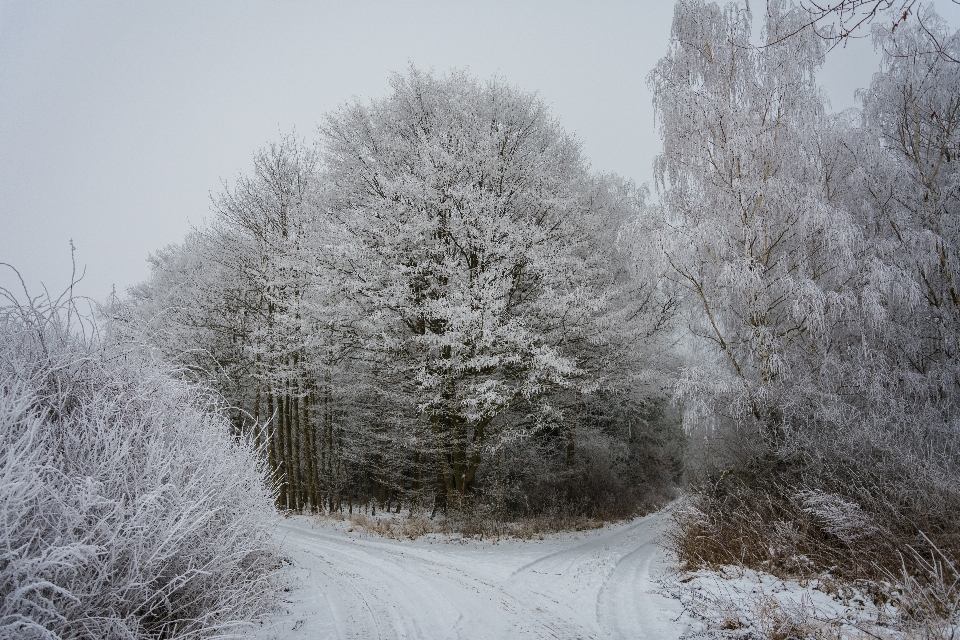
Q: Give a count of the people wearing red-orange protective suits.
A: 0